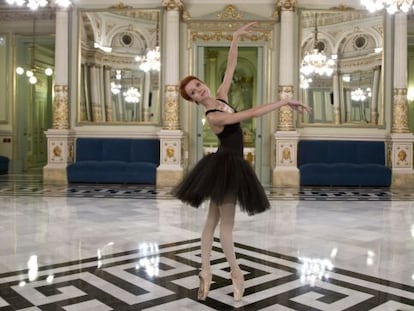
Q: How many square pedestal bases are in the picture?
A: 4